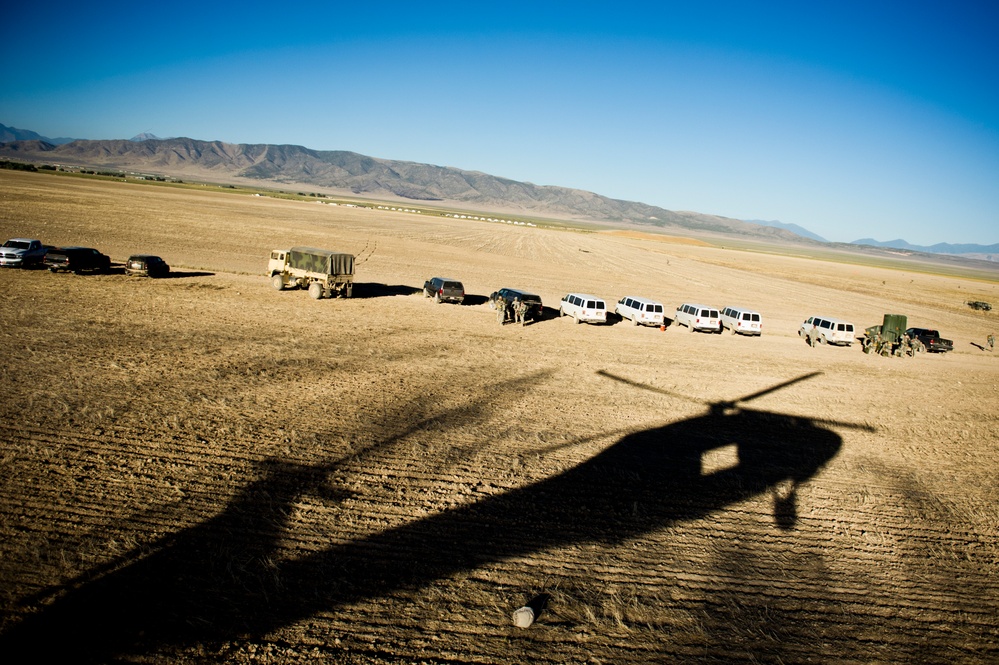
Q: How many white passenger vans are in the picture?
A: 5